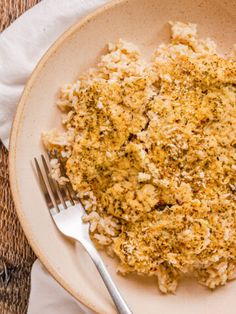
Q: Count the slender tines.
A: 4